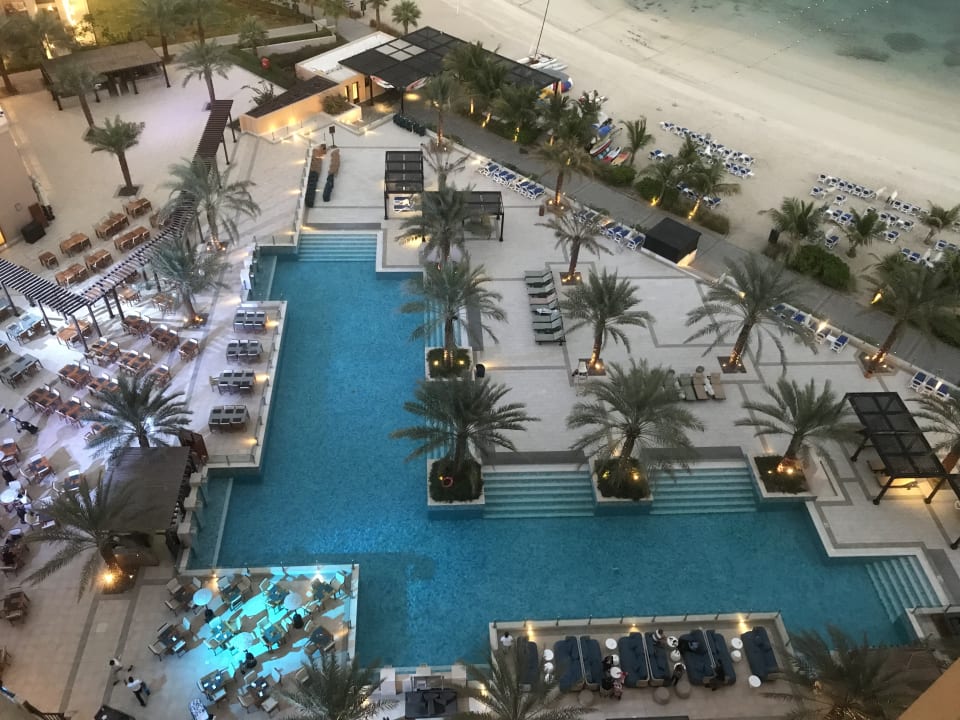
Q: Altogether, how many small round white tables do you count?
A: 12